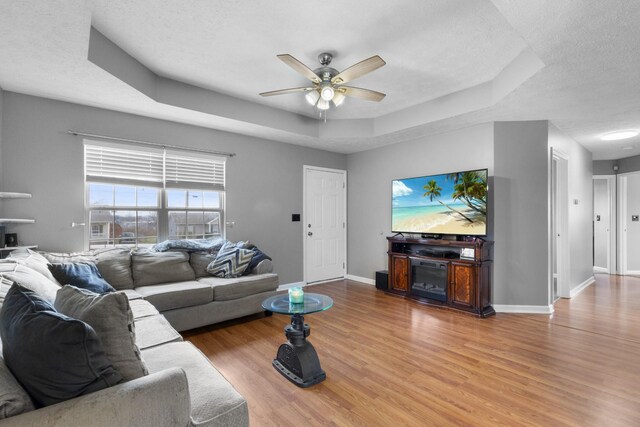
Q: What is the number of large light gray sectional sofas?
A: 1